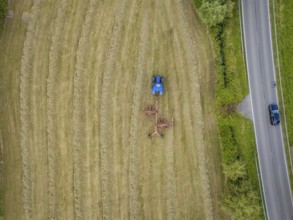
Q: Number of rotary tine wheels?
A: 2